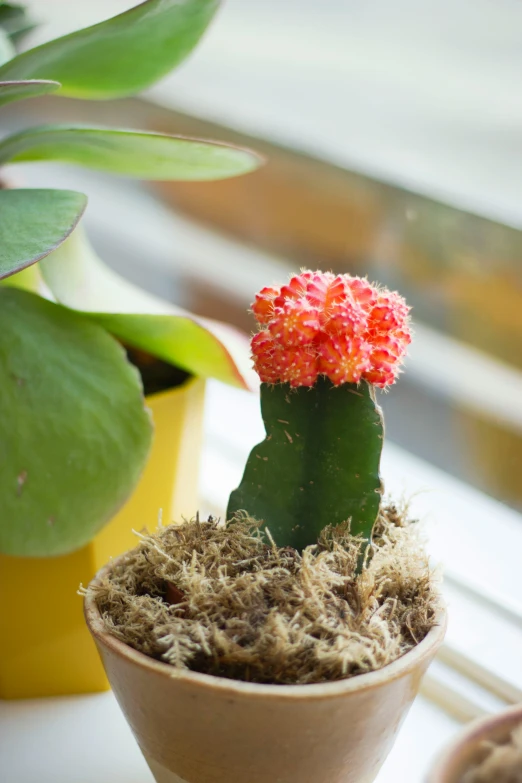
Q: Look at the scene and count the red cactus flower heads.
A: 1